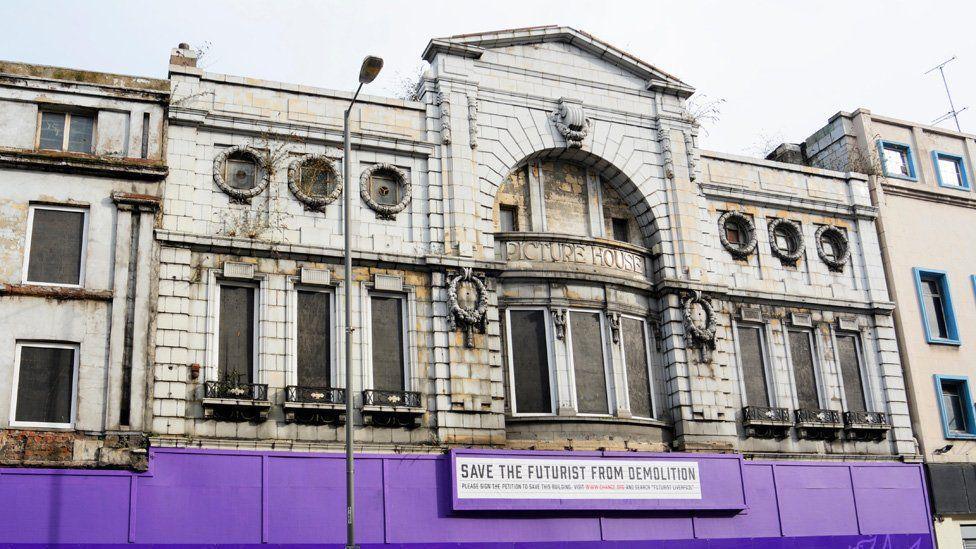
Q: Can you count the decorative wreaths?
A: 8